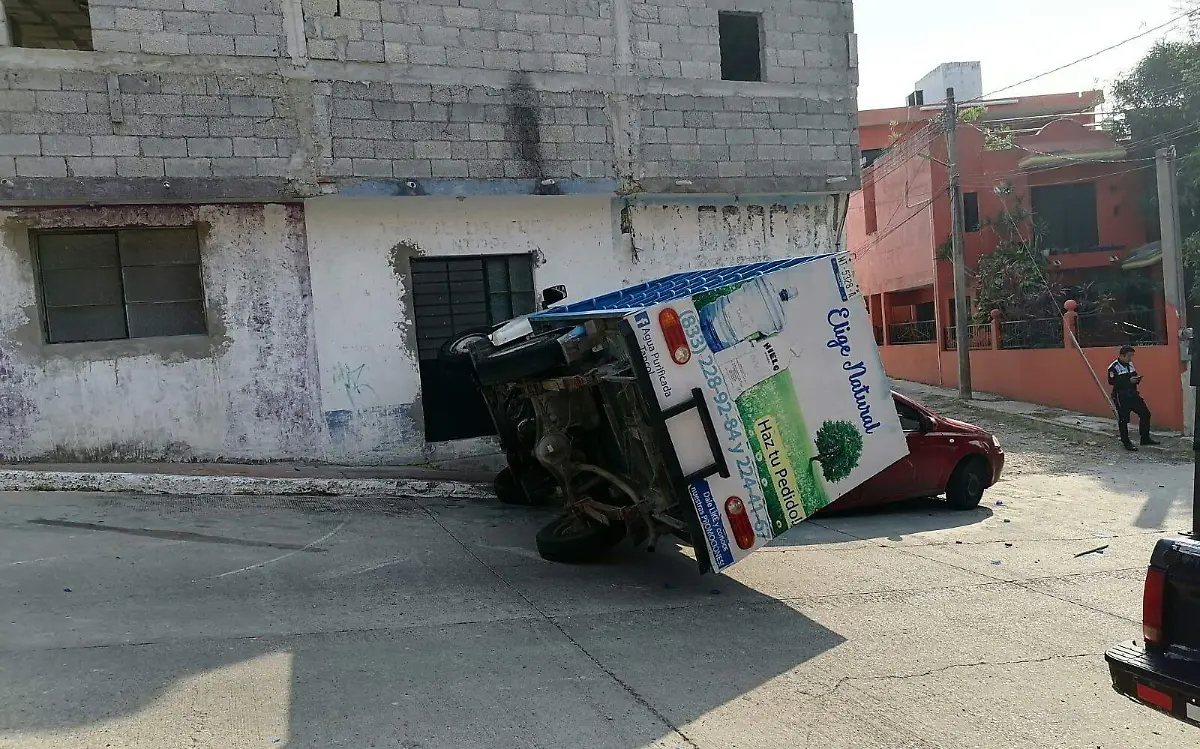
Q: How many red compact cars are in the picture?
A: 1